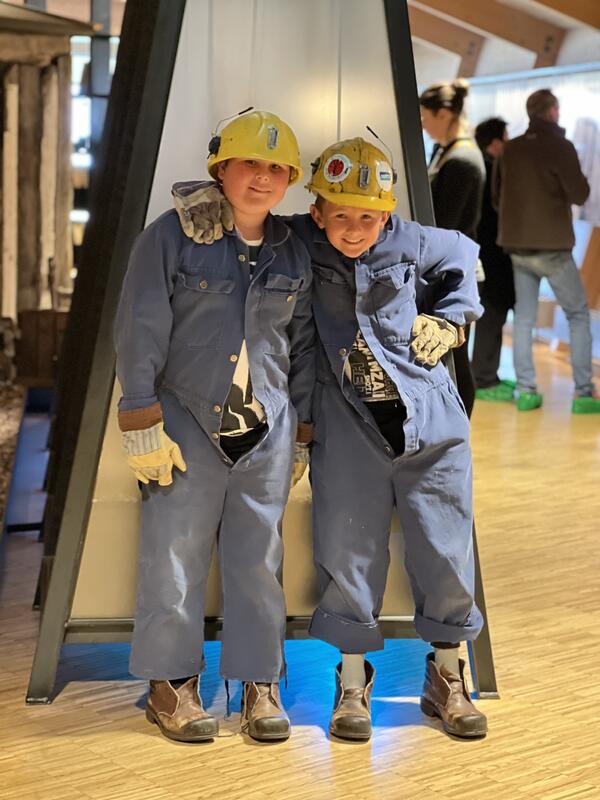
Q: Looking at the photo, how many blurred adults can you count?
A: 3